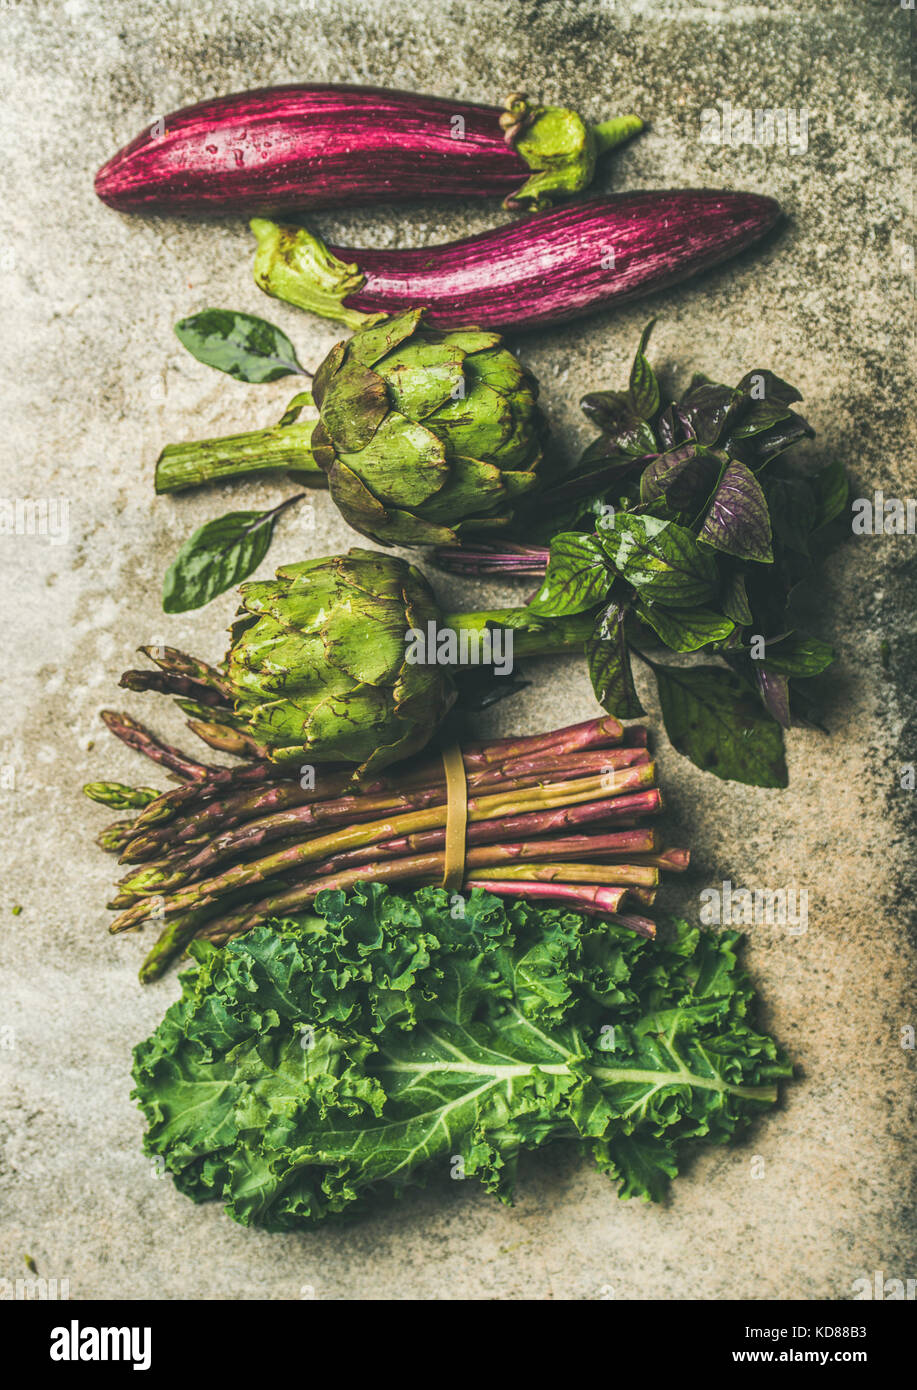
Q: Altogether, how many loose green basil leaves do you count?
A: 2